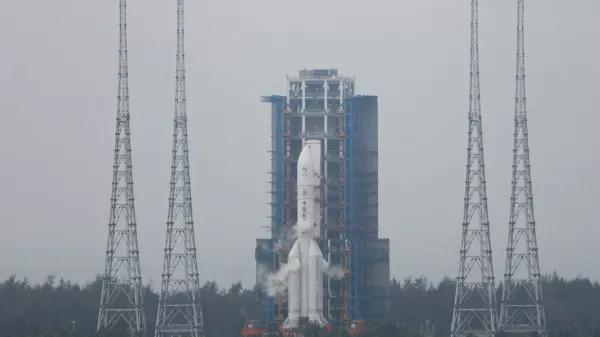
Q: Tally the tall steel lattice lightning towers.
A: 4